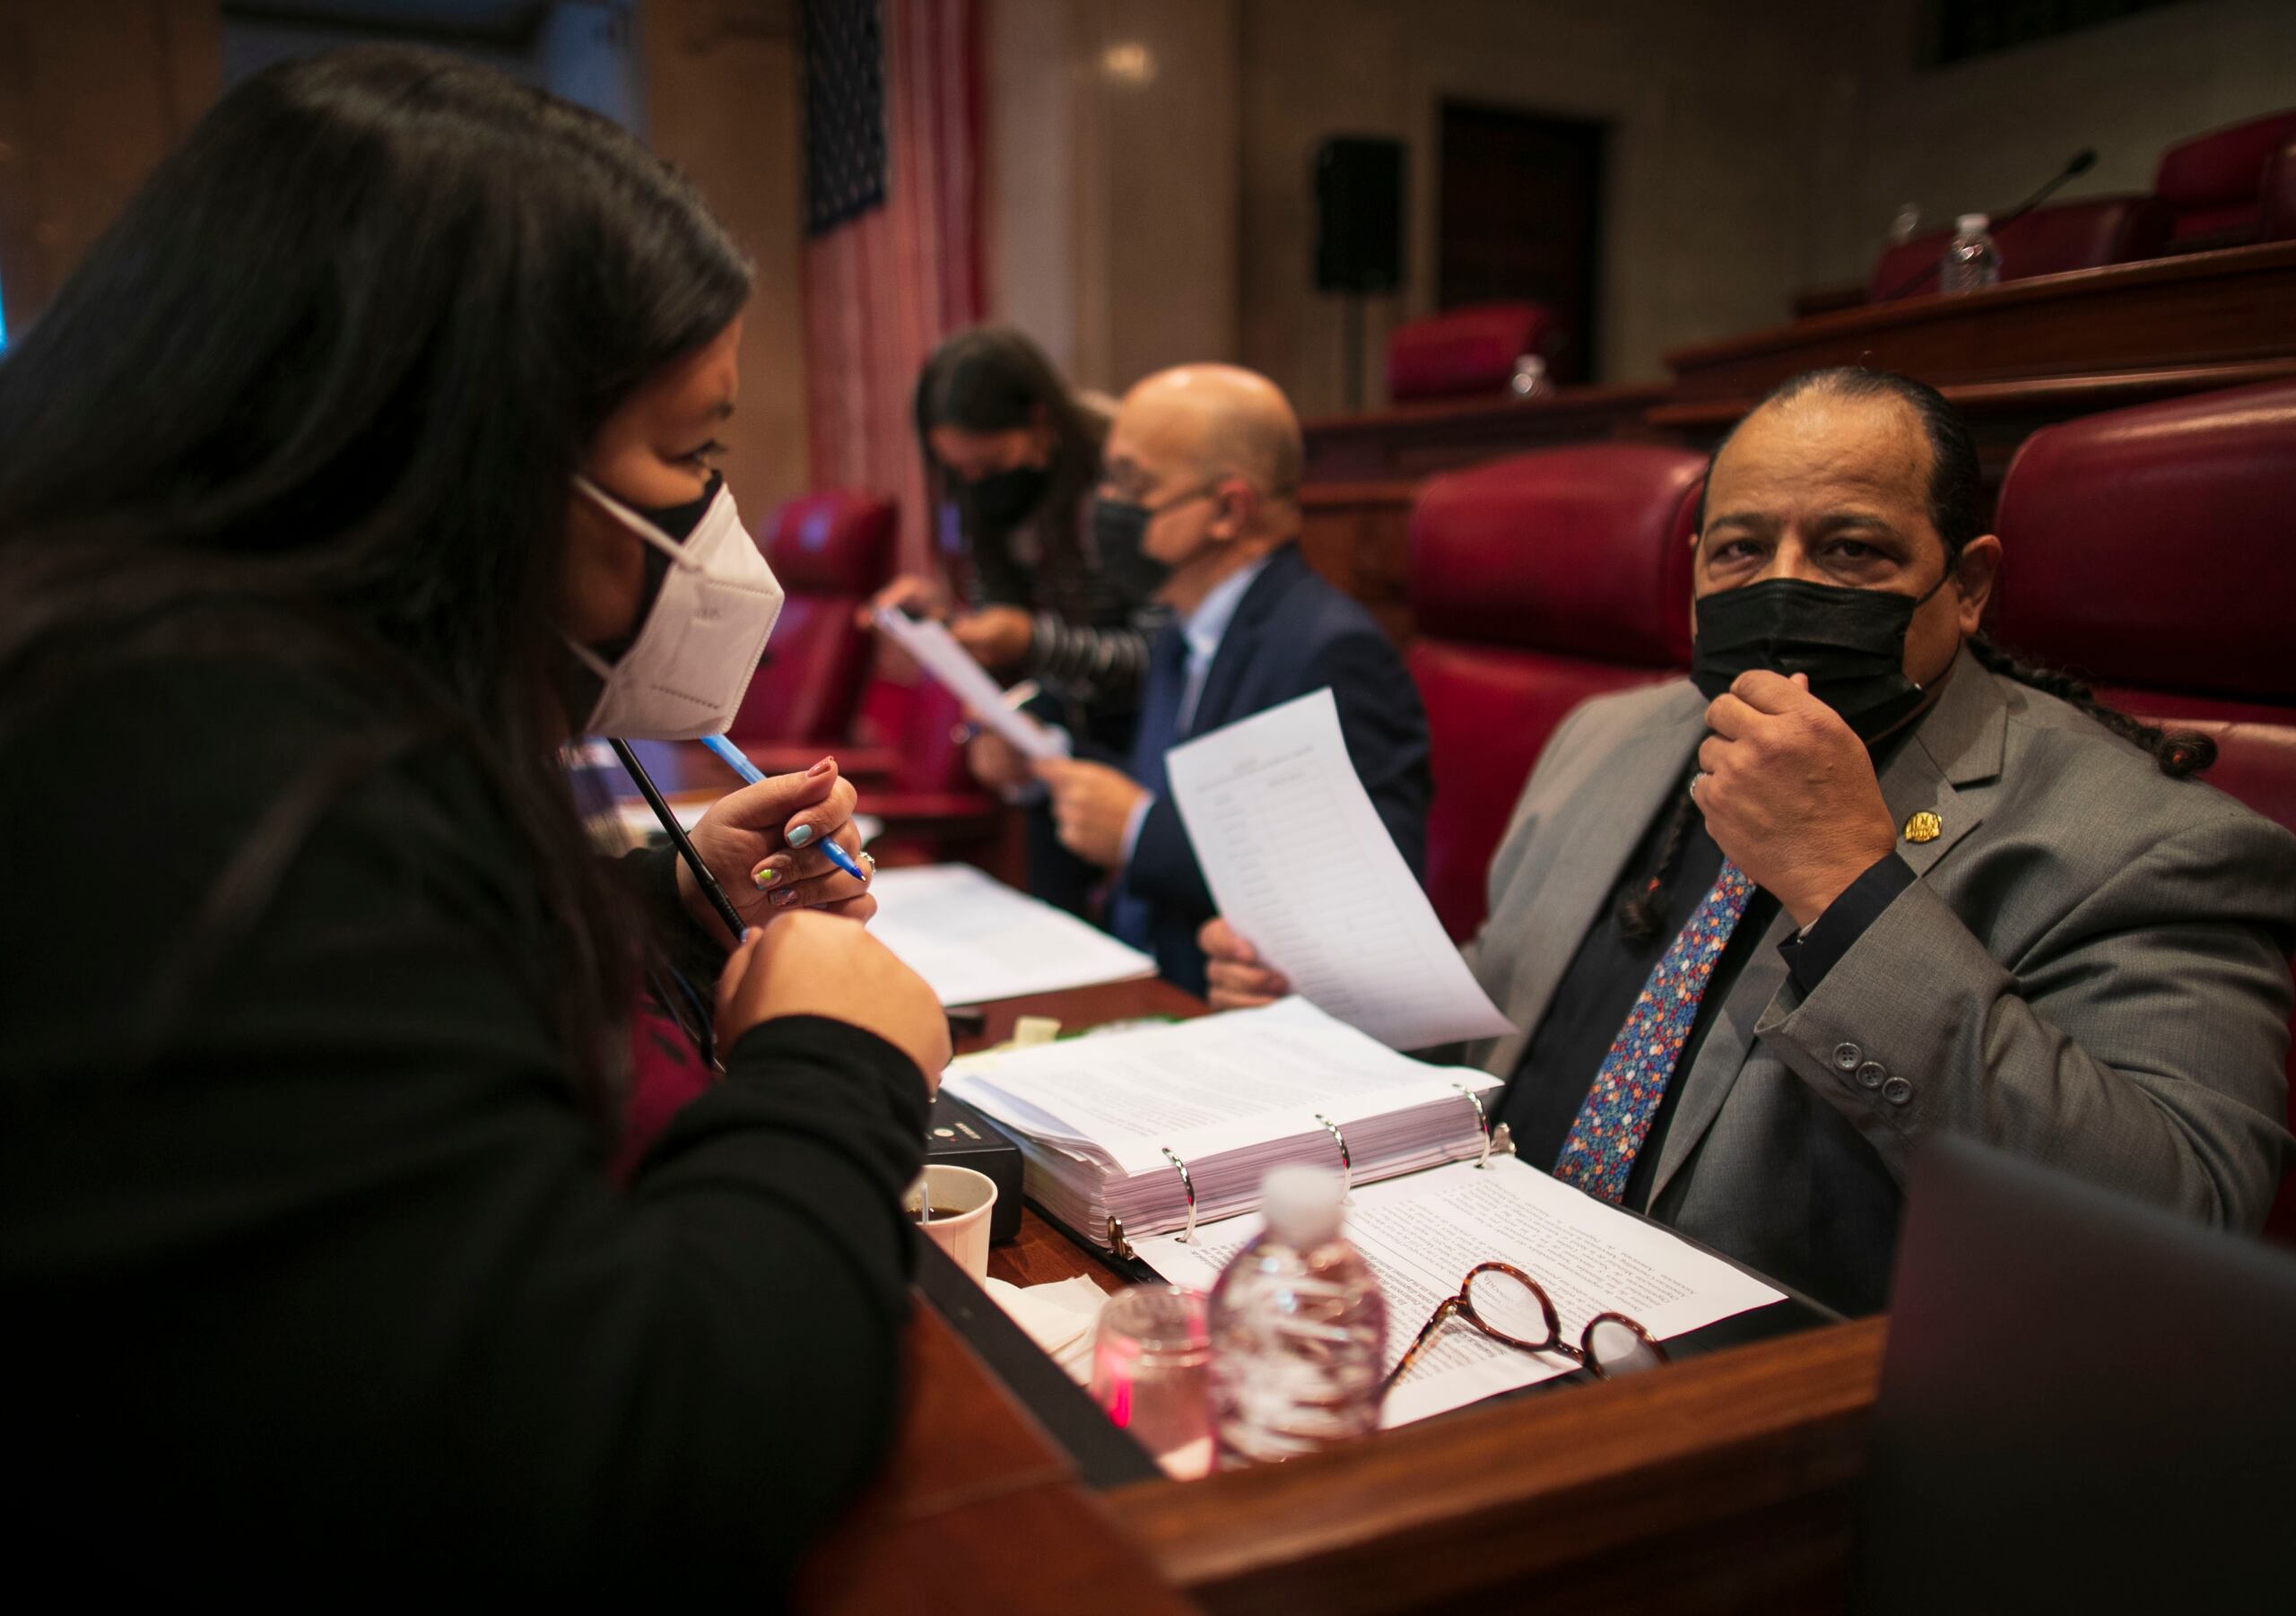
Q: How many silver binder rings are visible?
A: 3